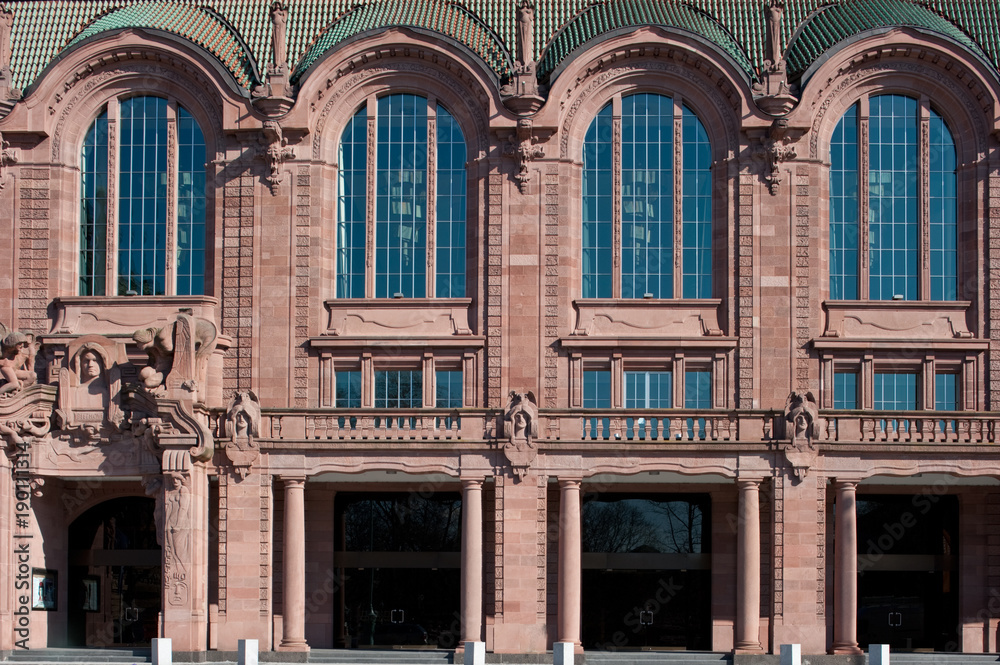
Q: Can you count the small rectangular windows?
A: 9